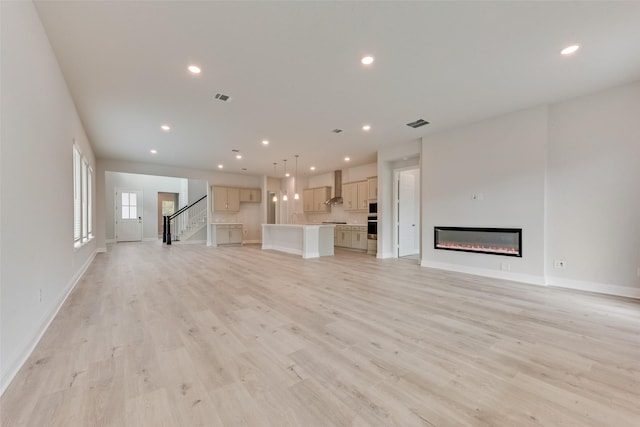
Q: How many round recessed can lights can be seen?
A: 12